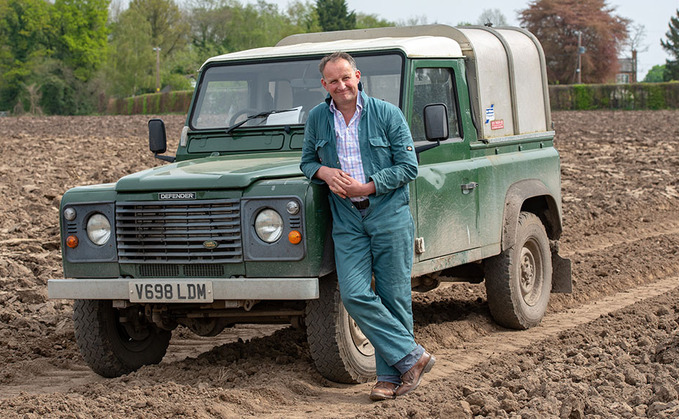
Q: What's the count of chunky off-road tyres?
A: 3